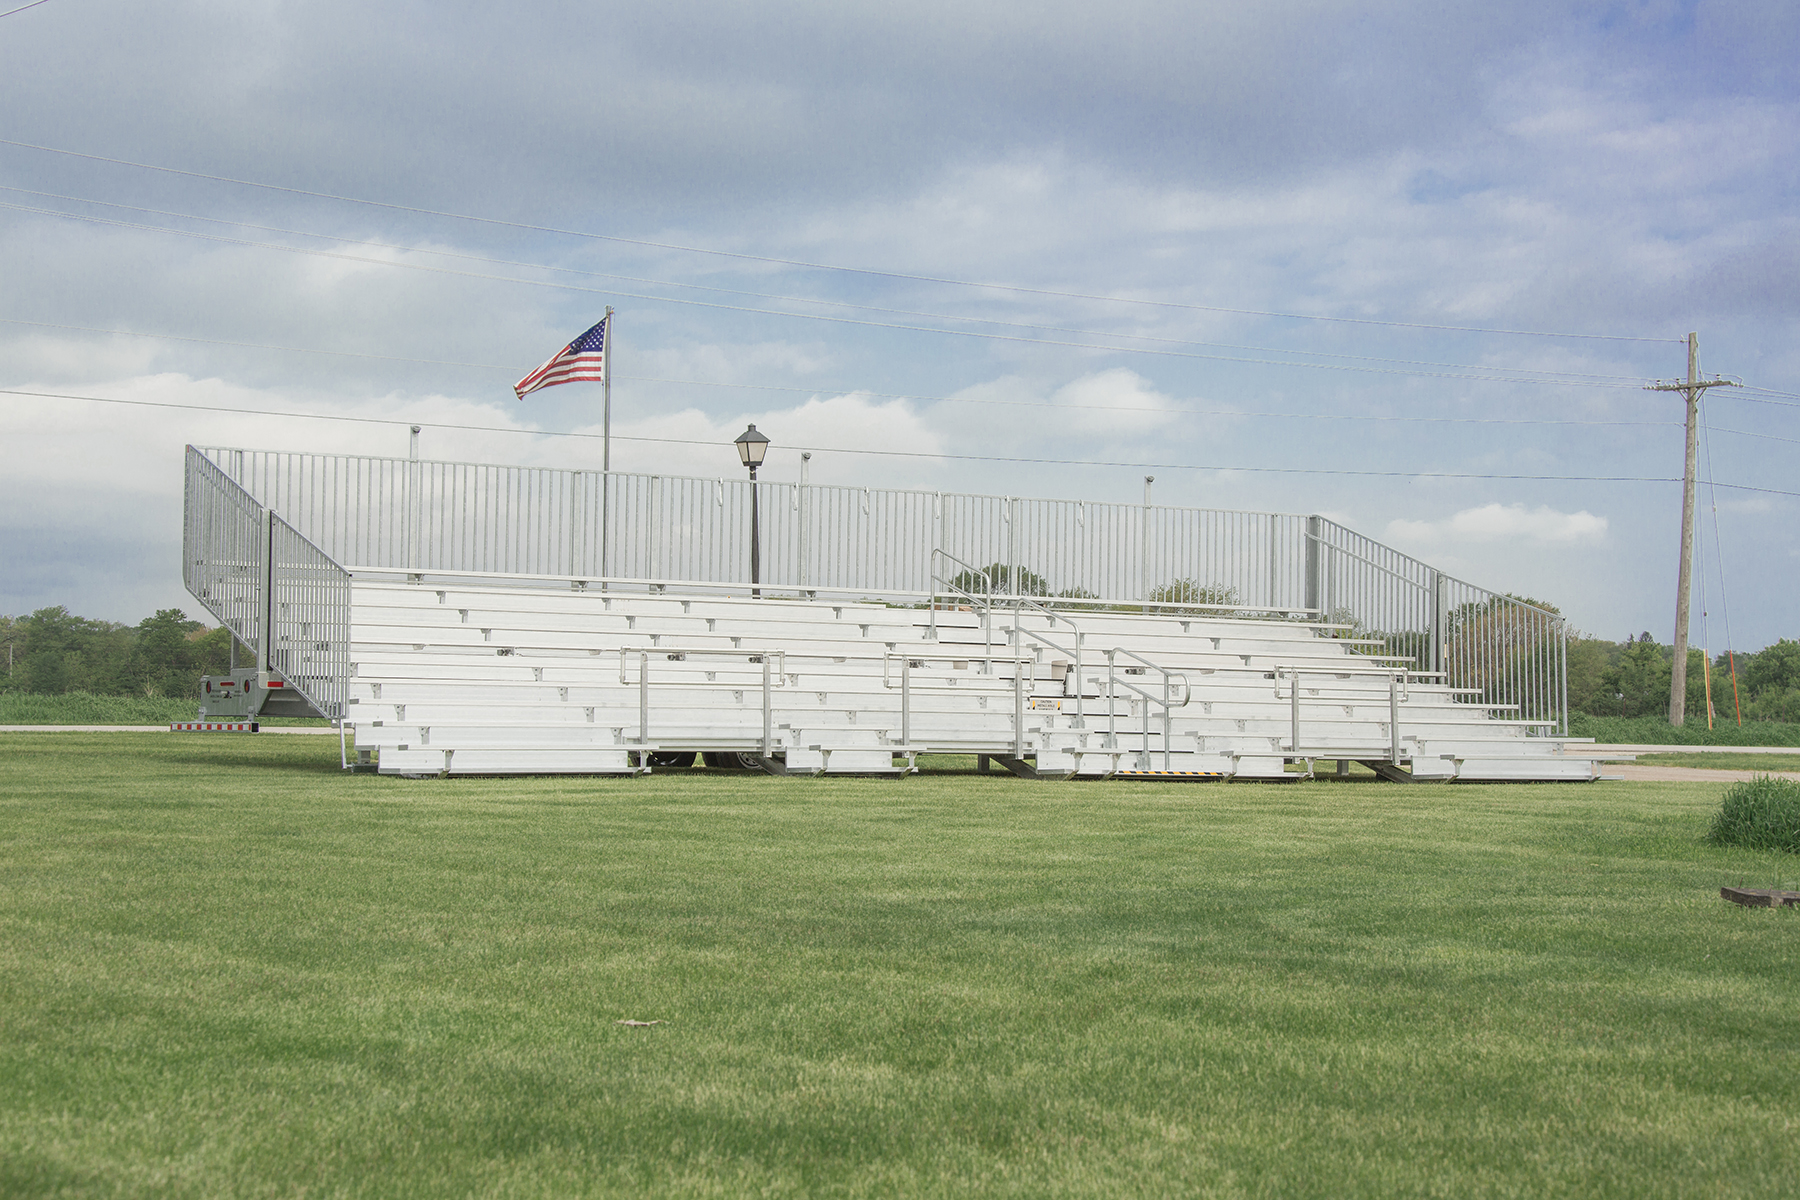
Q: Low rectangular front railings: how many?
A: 3